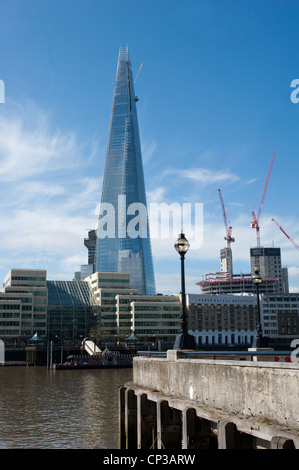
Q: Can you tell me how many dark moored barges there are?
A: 1